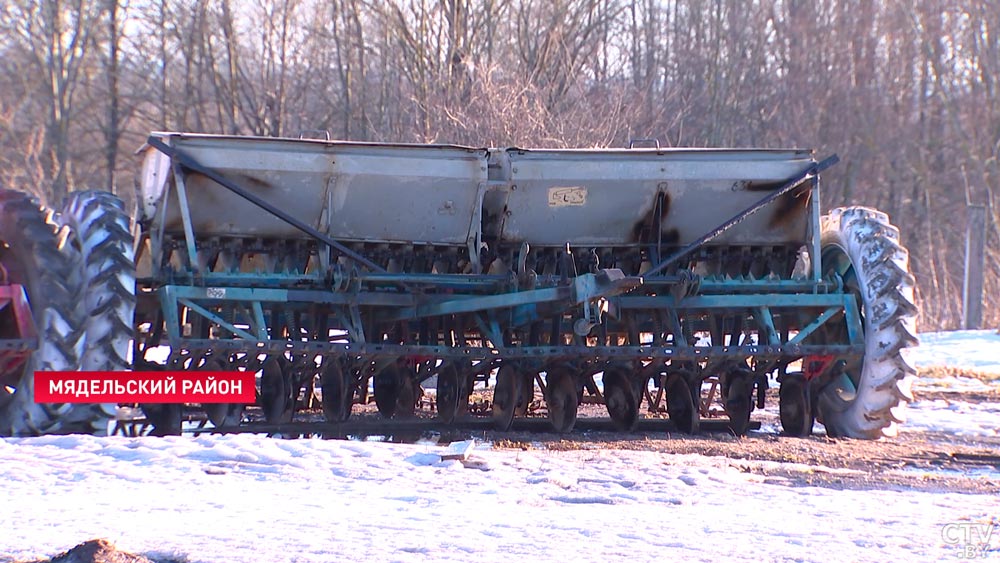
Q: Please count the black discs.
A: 12